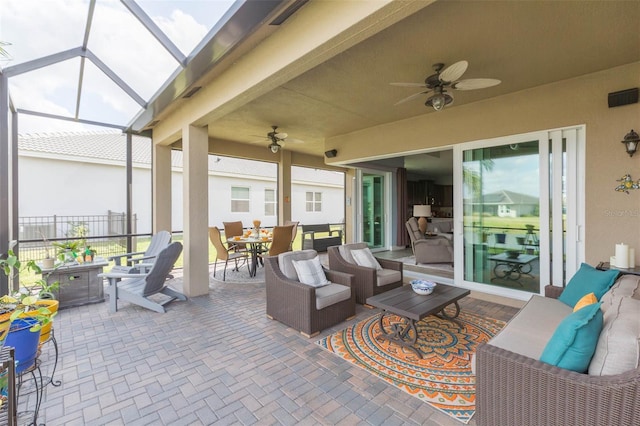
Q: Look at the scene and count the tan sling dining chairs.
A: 4